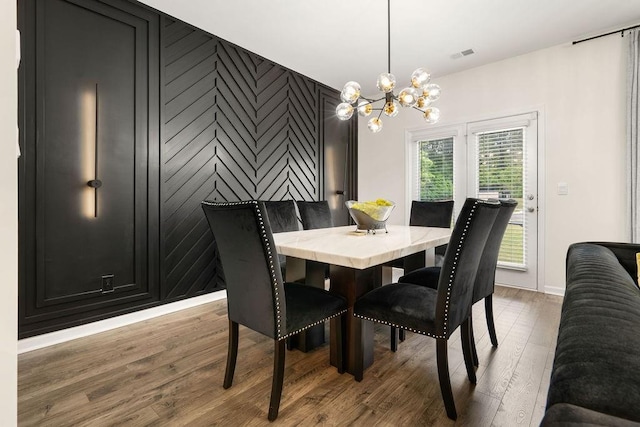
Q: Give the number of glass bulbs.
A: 11